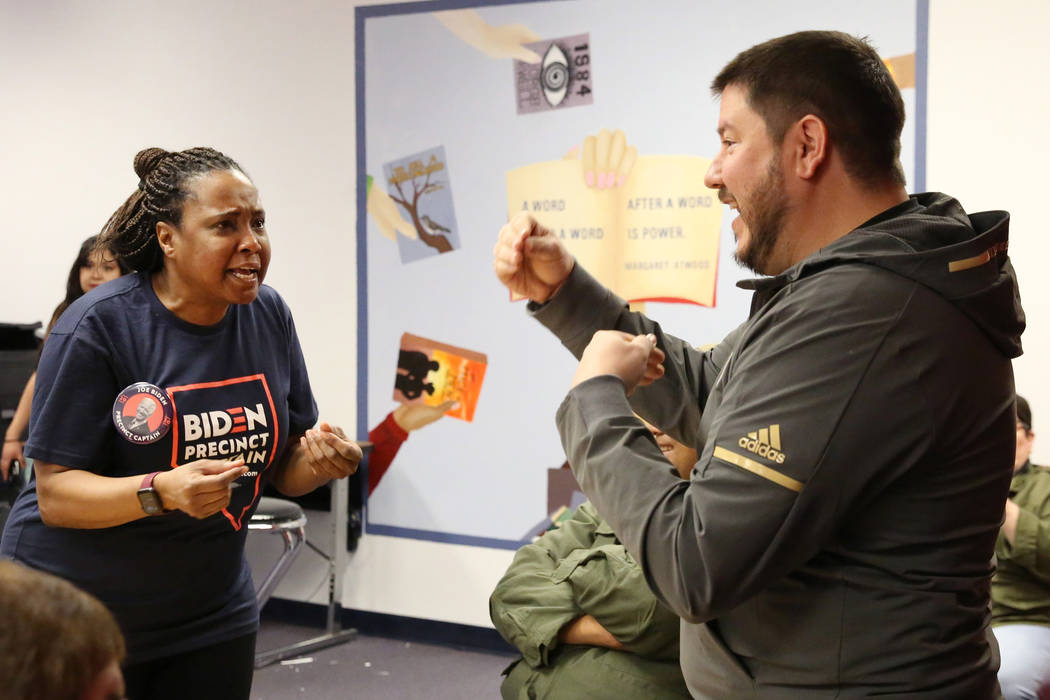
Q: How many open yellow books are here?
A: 1